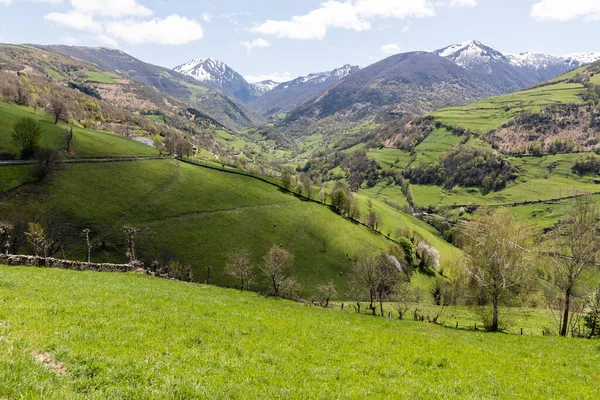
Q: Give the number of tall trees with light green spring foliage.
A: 2